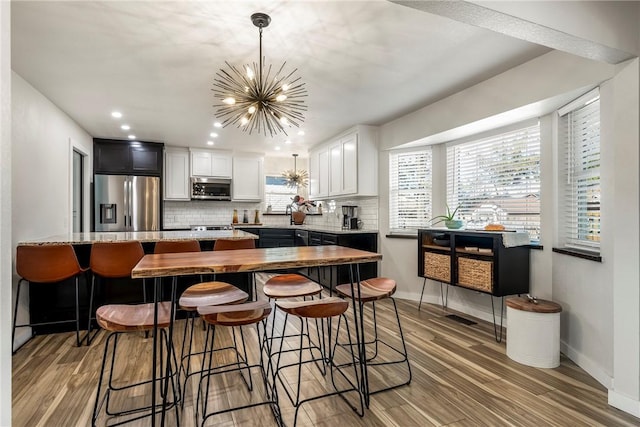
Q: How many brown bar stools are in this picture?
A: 10